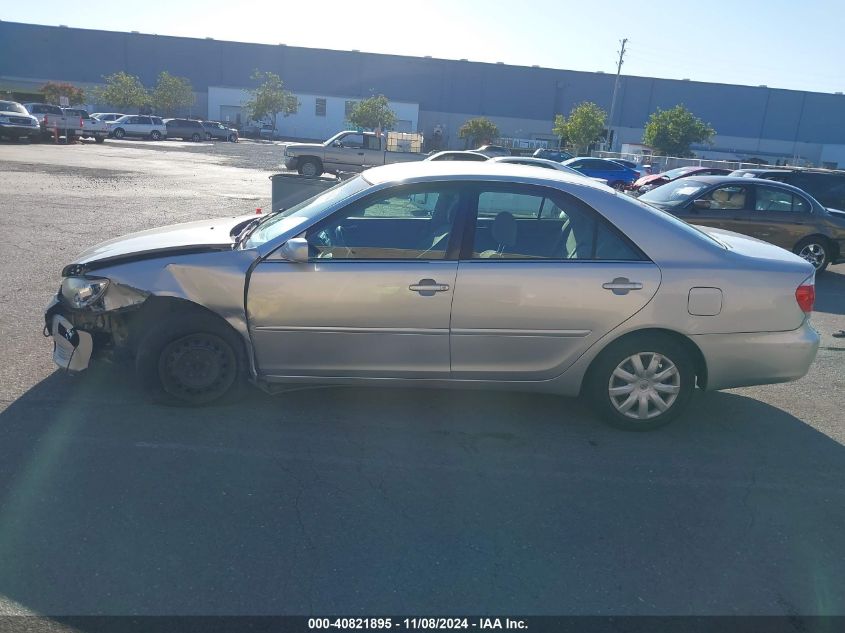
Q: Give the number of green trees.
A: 7